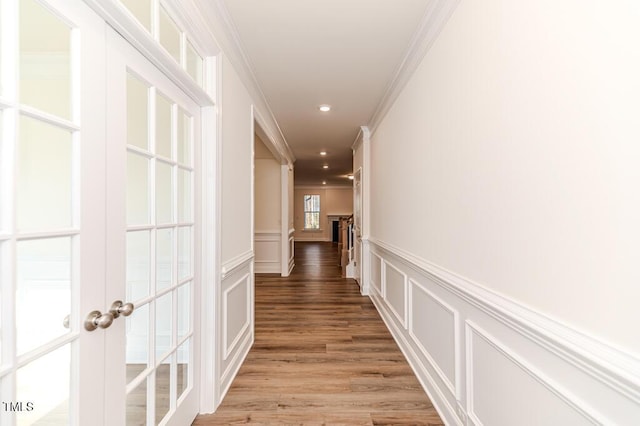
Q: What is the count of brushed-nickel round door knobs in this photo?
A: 2